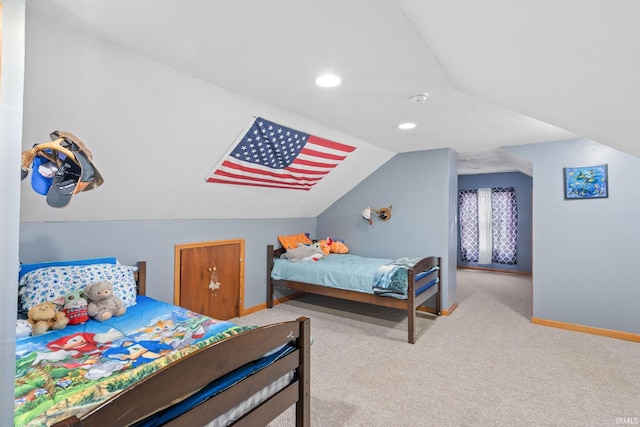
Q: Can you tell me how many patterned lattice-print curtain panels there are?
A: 2